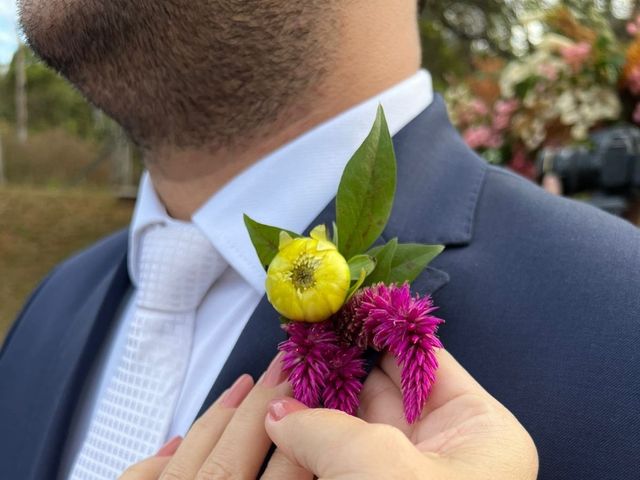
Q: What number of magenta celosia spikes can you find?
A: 3